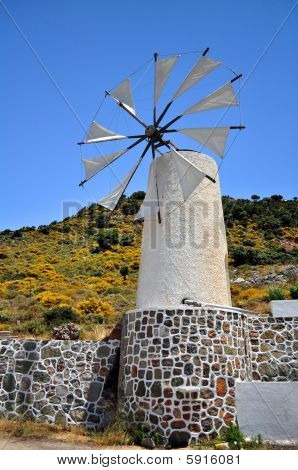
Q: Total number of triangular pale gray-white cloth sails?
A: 10